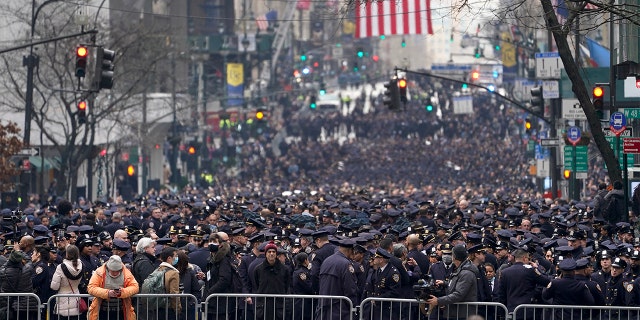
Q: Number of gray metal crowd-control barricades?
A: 5